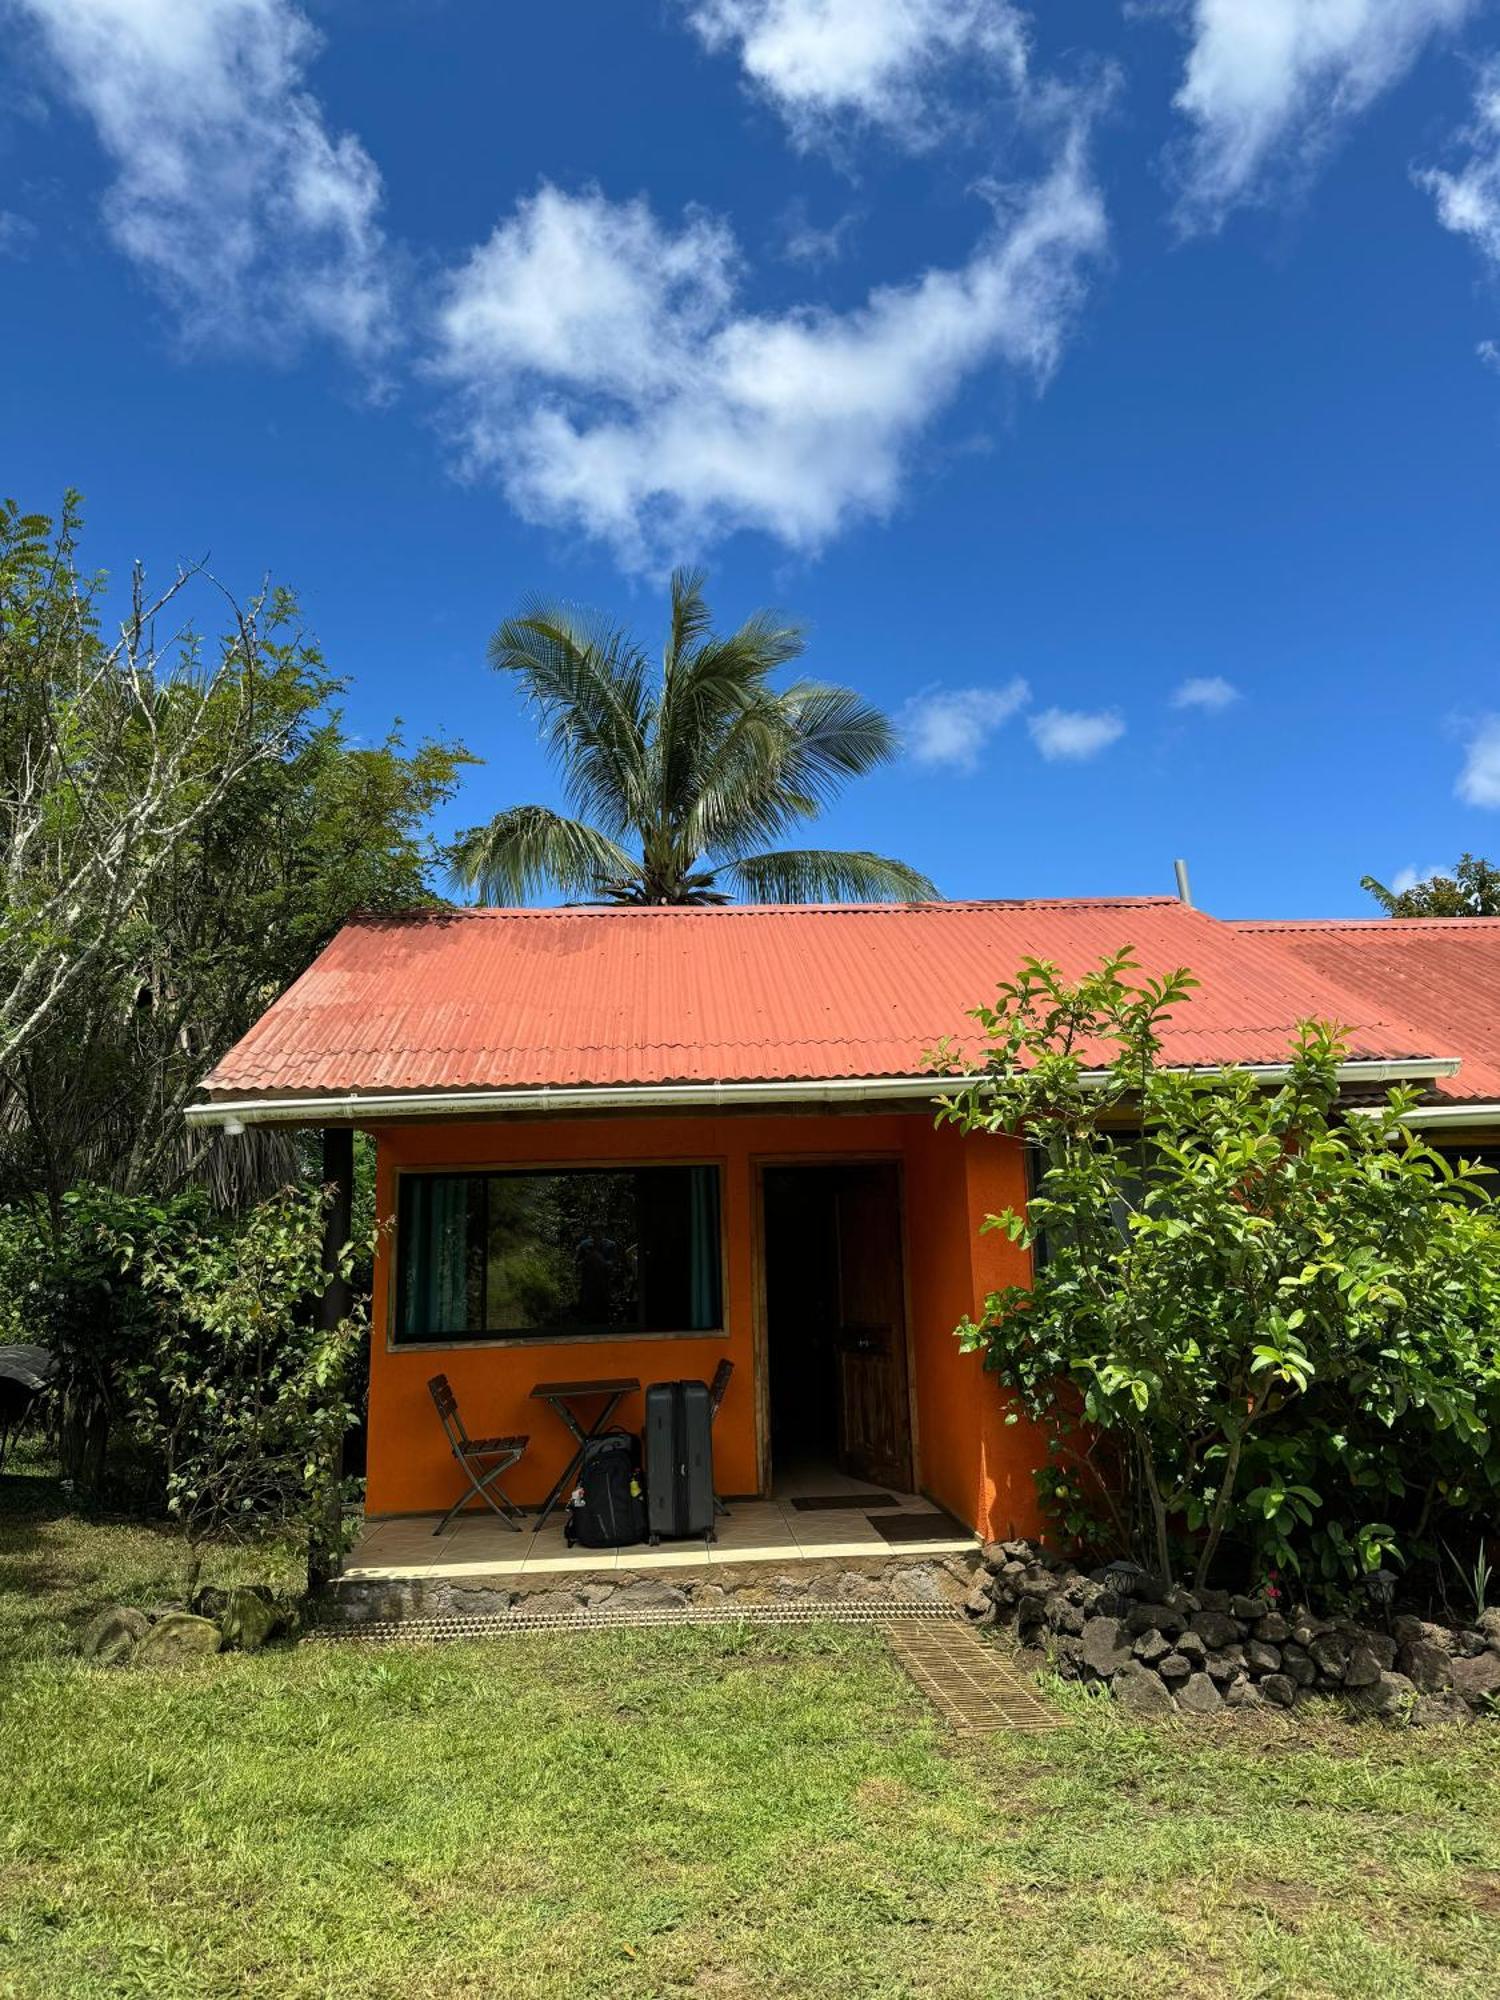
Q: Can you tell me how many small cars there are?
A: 0